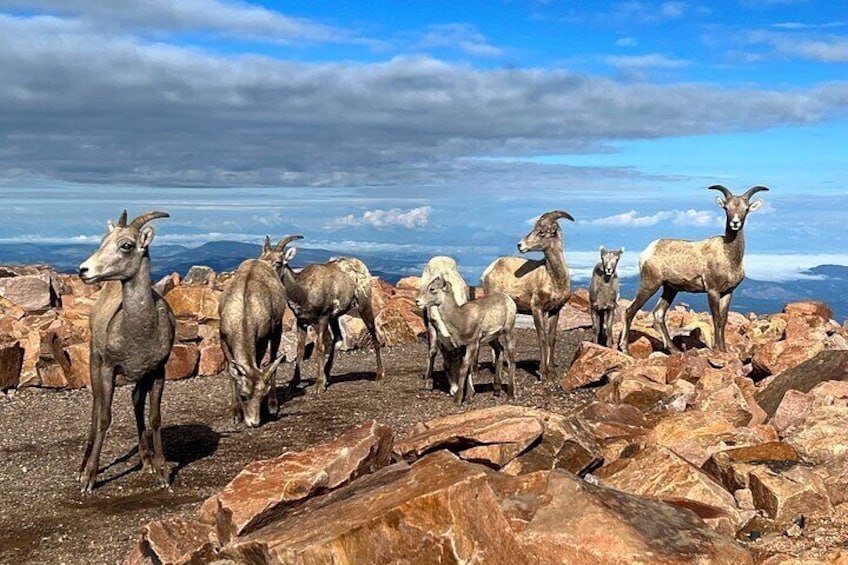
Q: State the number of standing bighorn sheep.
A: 8